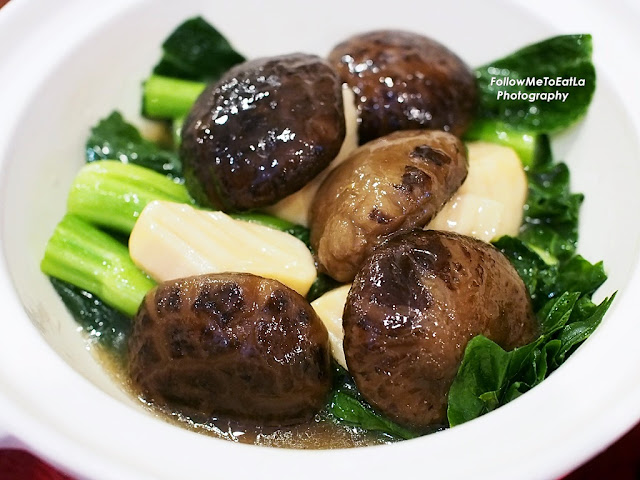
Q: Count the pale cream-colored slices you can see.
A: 4